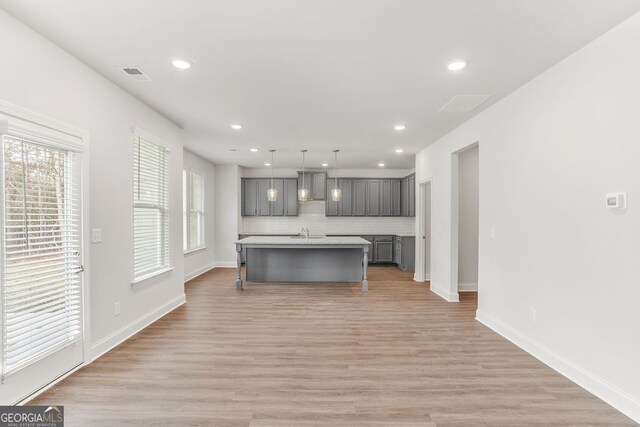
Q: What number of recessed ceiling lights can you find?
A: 9